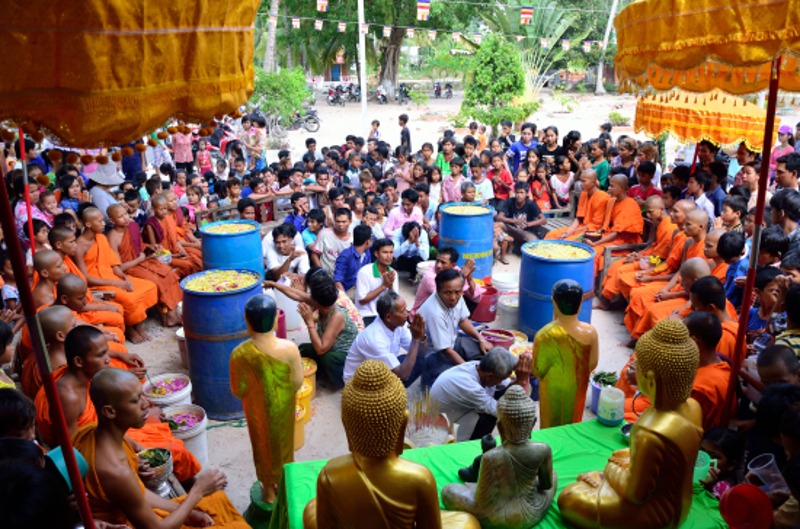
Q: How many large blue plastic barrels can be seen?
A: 4